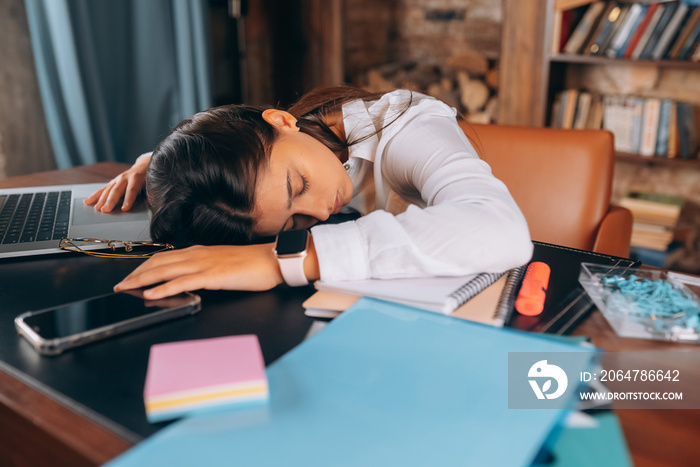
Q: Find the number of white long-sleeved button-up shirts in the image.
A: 1